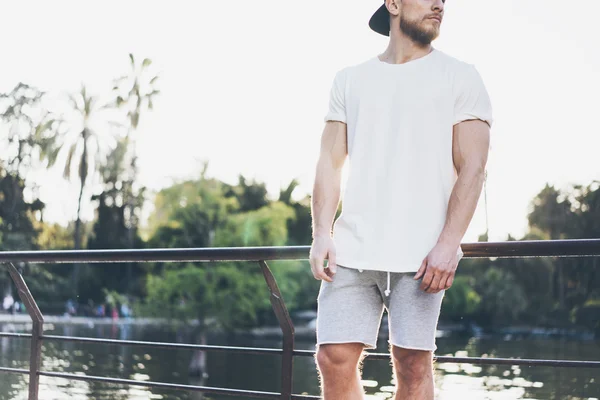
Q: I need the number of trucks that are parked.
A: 0